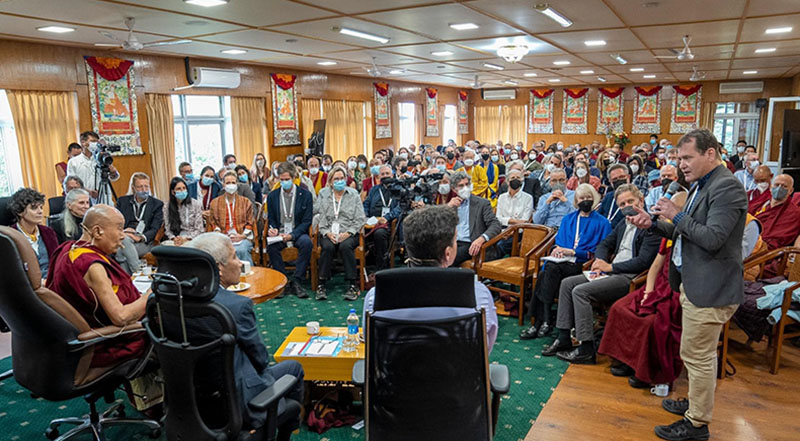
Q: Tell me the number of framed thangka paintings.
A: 10